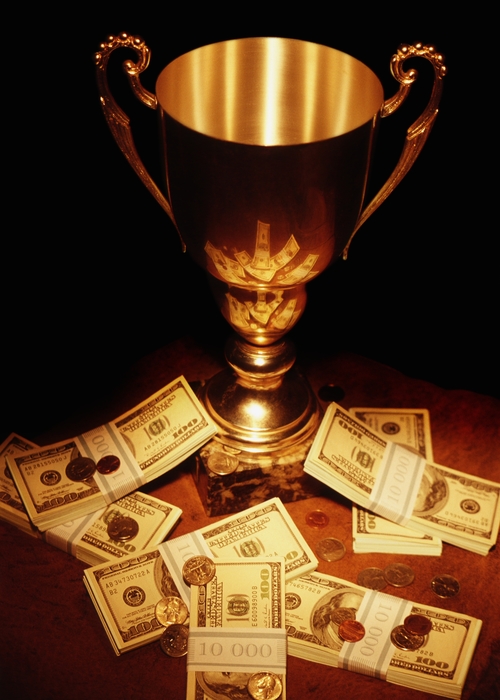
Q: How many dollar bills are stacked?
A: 7